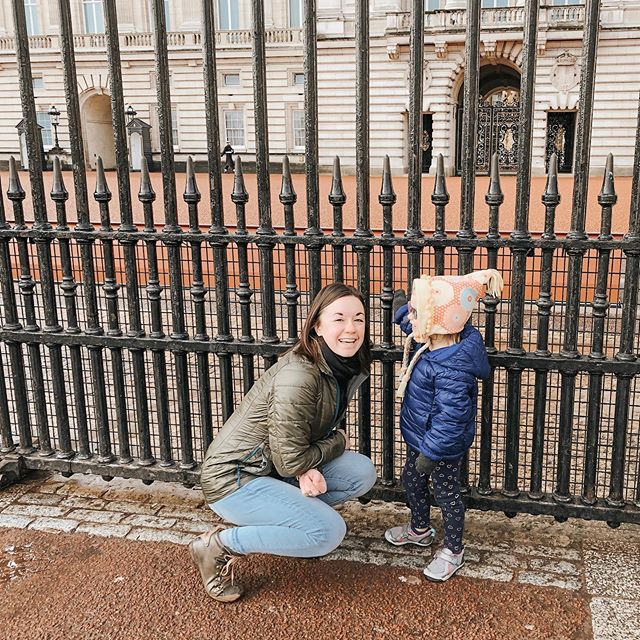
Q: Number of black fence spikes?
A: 13